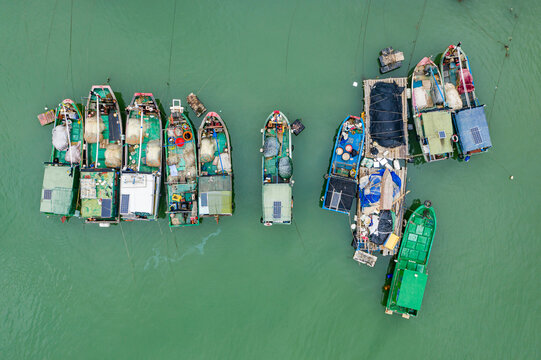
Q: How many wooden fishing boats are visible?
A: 10